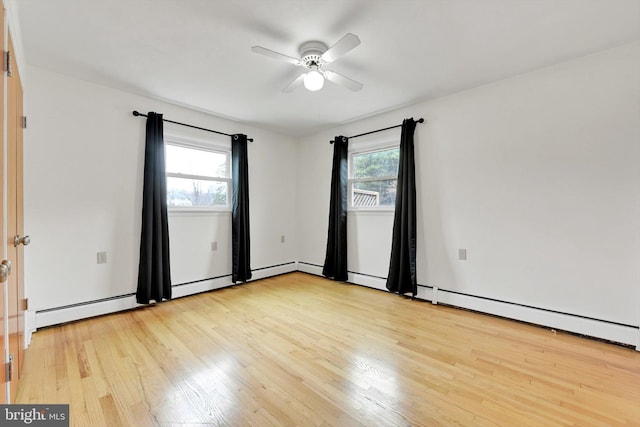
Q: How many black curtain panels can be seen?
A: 4